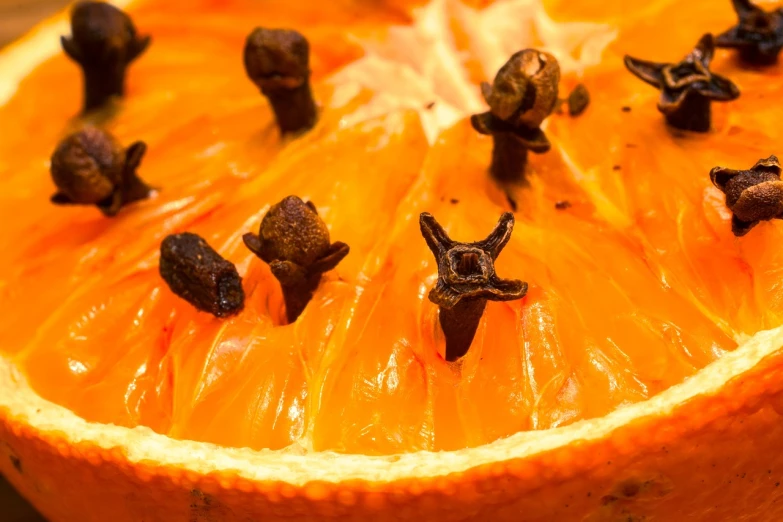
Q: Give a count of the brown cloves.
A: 10